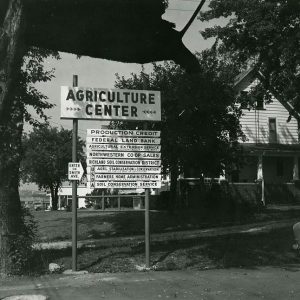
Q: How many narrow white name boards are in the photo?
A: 8